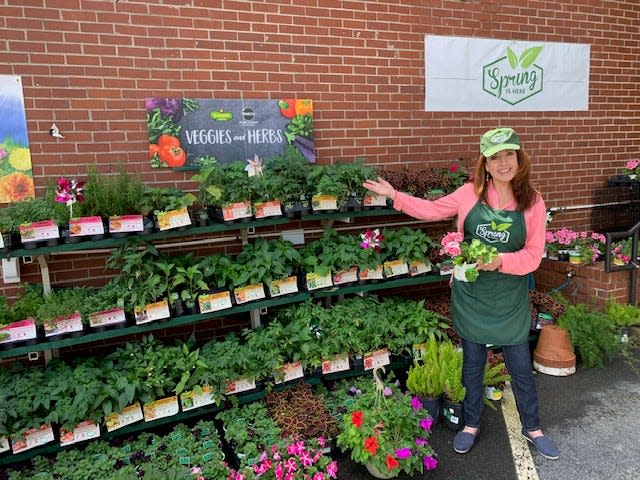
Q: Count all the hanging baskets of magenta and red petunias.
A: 1